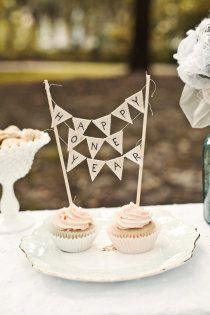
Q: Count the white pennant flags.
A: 12